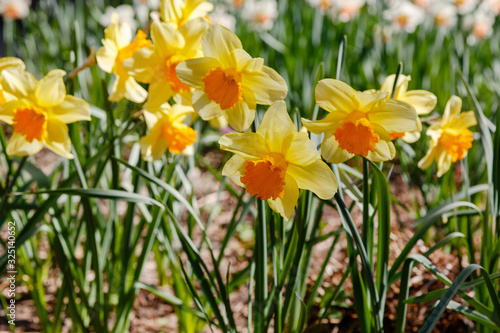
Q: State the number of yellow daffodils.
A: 11